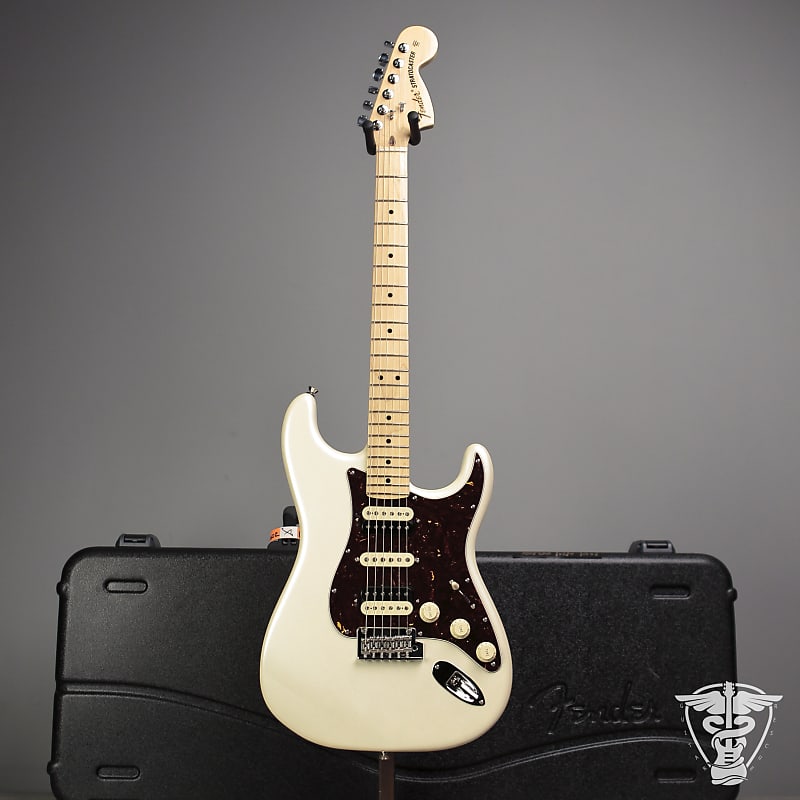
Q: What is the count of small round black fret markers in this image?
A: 10